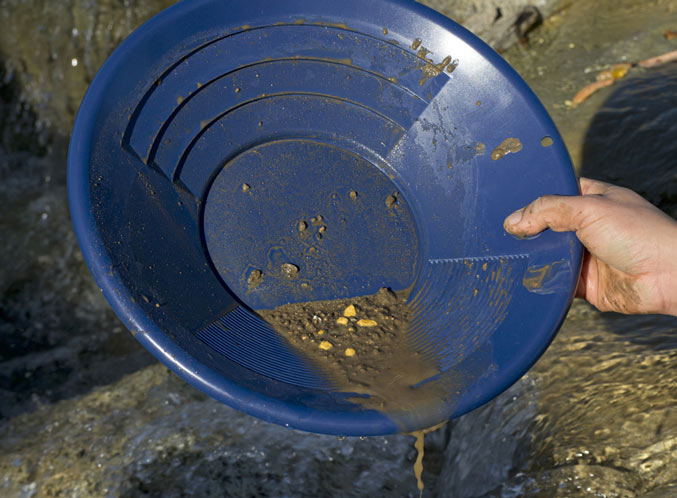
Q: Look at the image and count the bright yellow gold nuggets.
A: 5